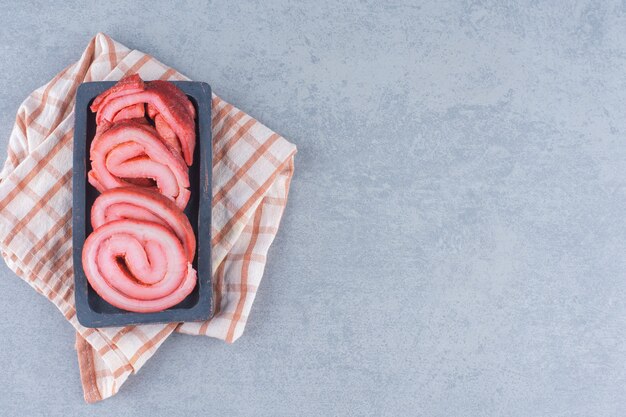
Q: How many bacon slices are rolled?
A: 4